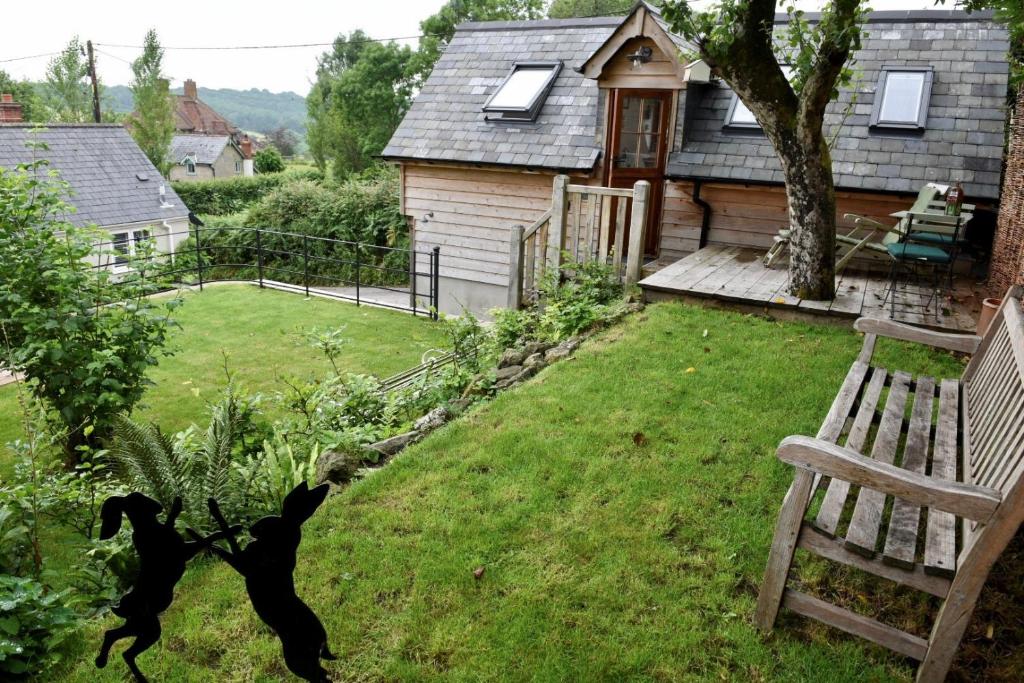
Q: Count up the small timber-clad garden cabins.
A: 1